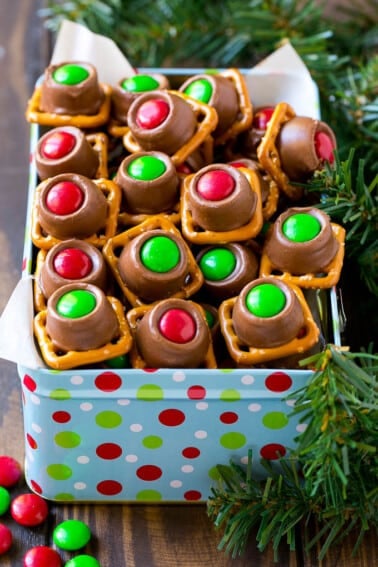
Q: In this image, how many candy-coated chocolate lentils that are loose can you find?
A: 7